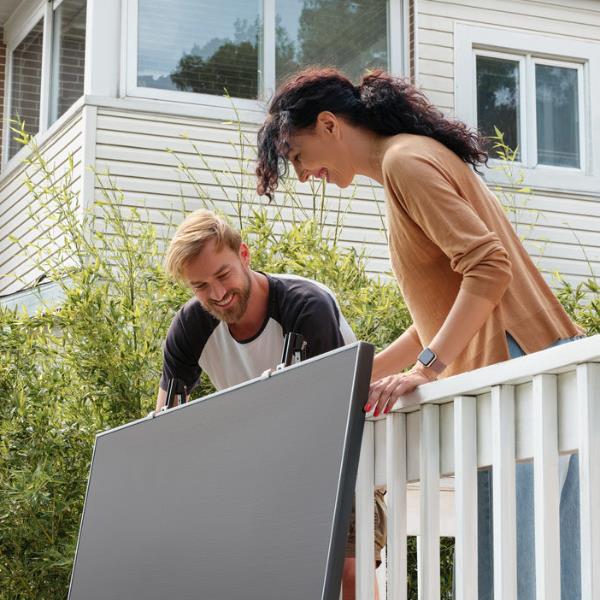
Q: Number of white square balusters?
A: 7